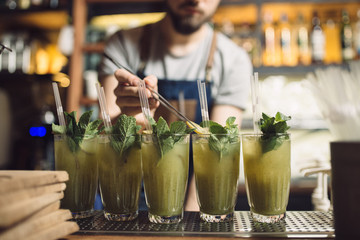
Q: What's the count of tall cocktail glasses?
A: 5